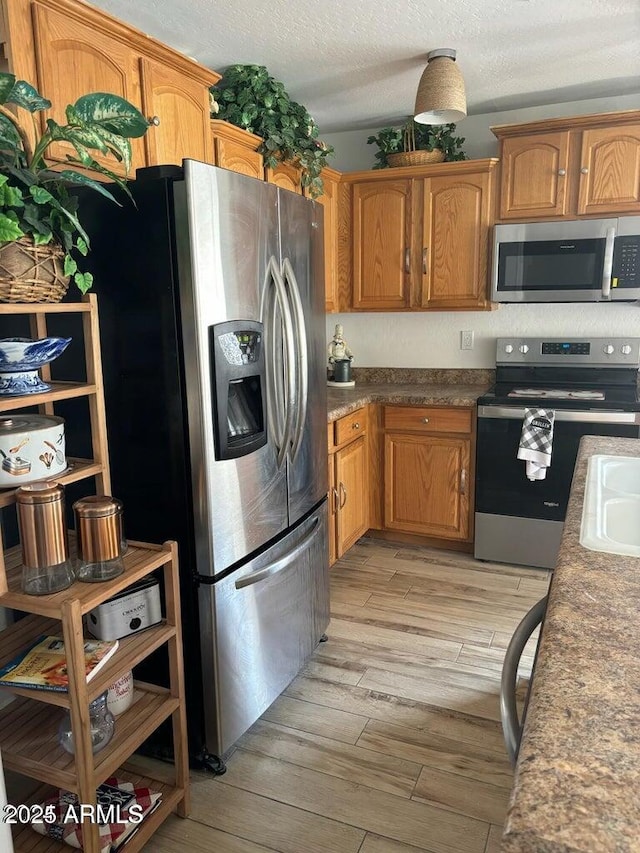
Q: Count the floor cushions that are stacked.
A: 0